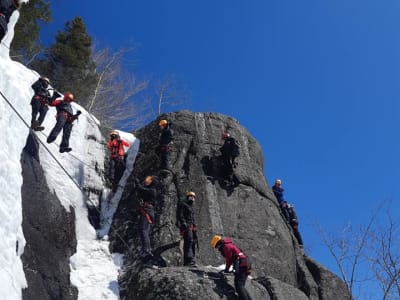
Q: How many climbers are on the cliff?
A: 11